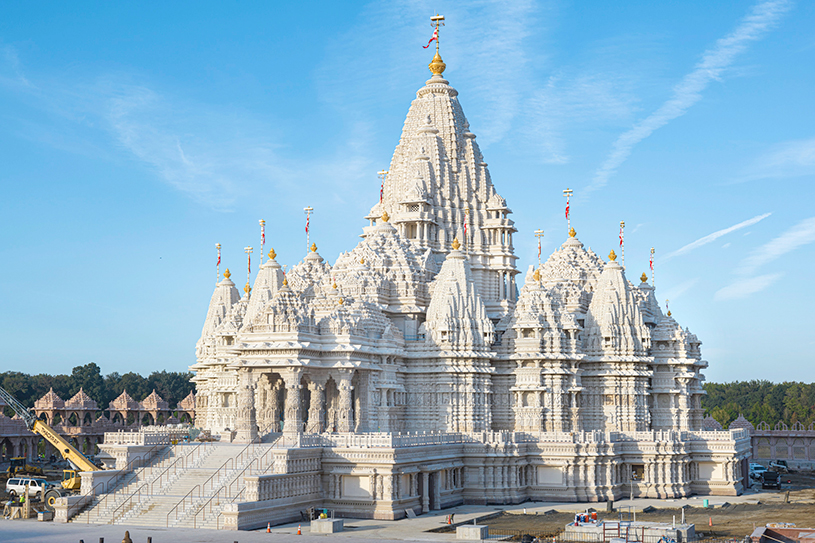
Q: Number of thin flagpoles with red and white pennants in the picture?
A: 11